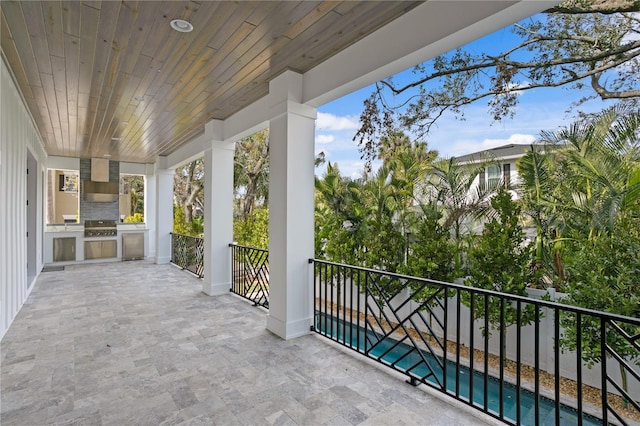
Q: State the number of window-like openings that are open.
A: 2